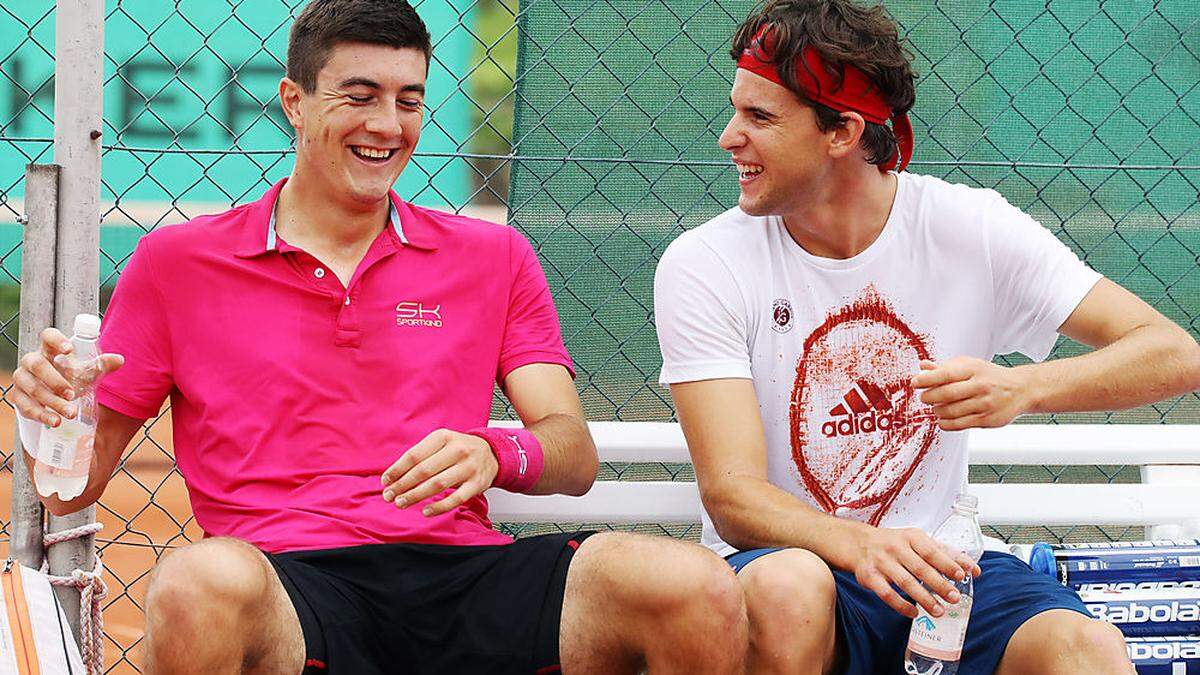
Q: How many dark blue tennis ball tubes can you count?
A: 3